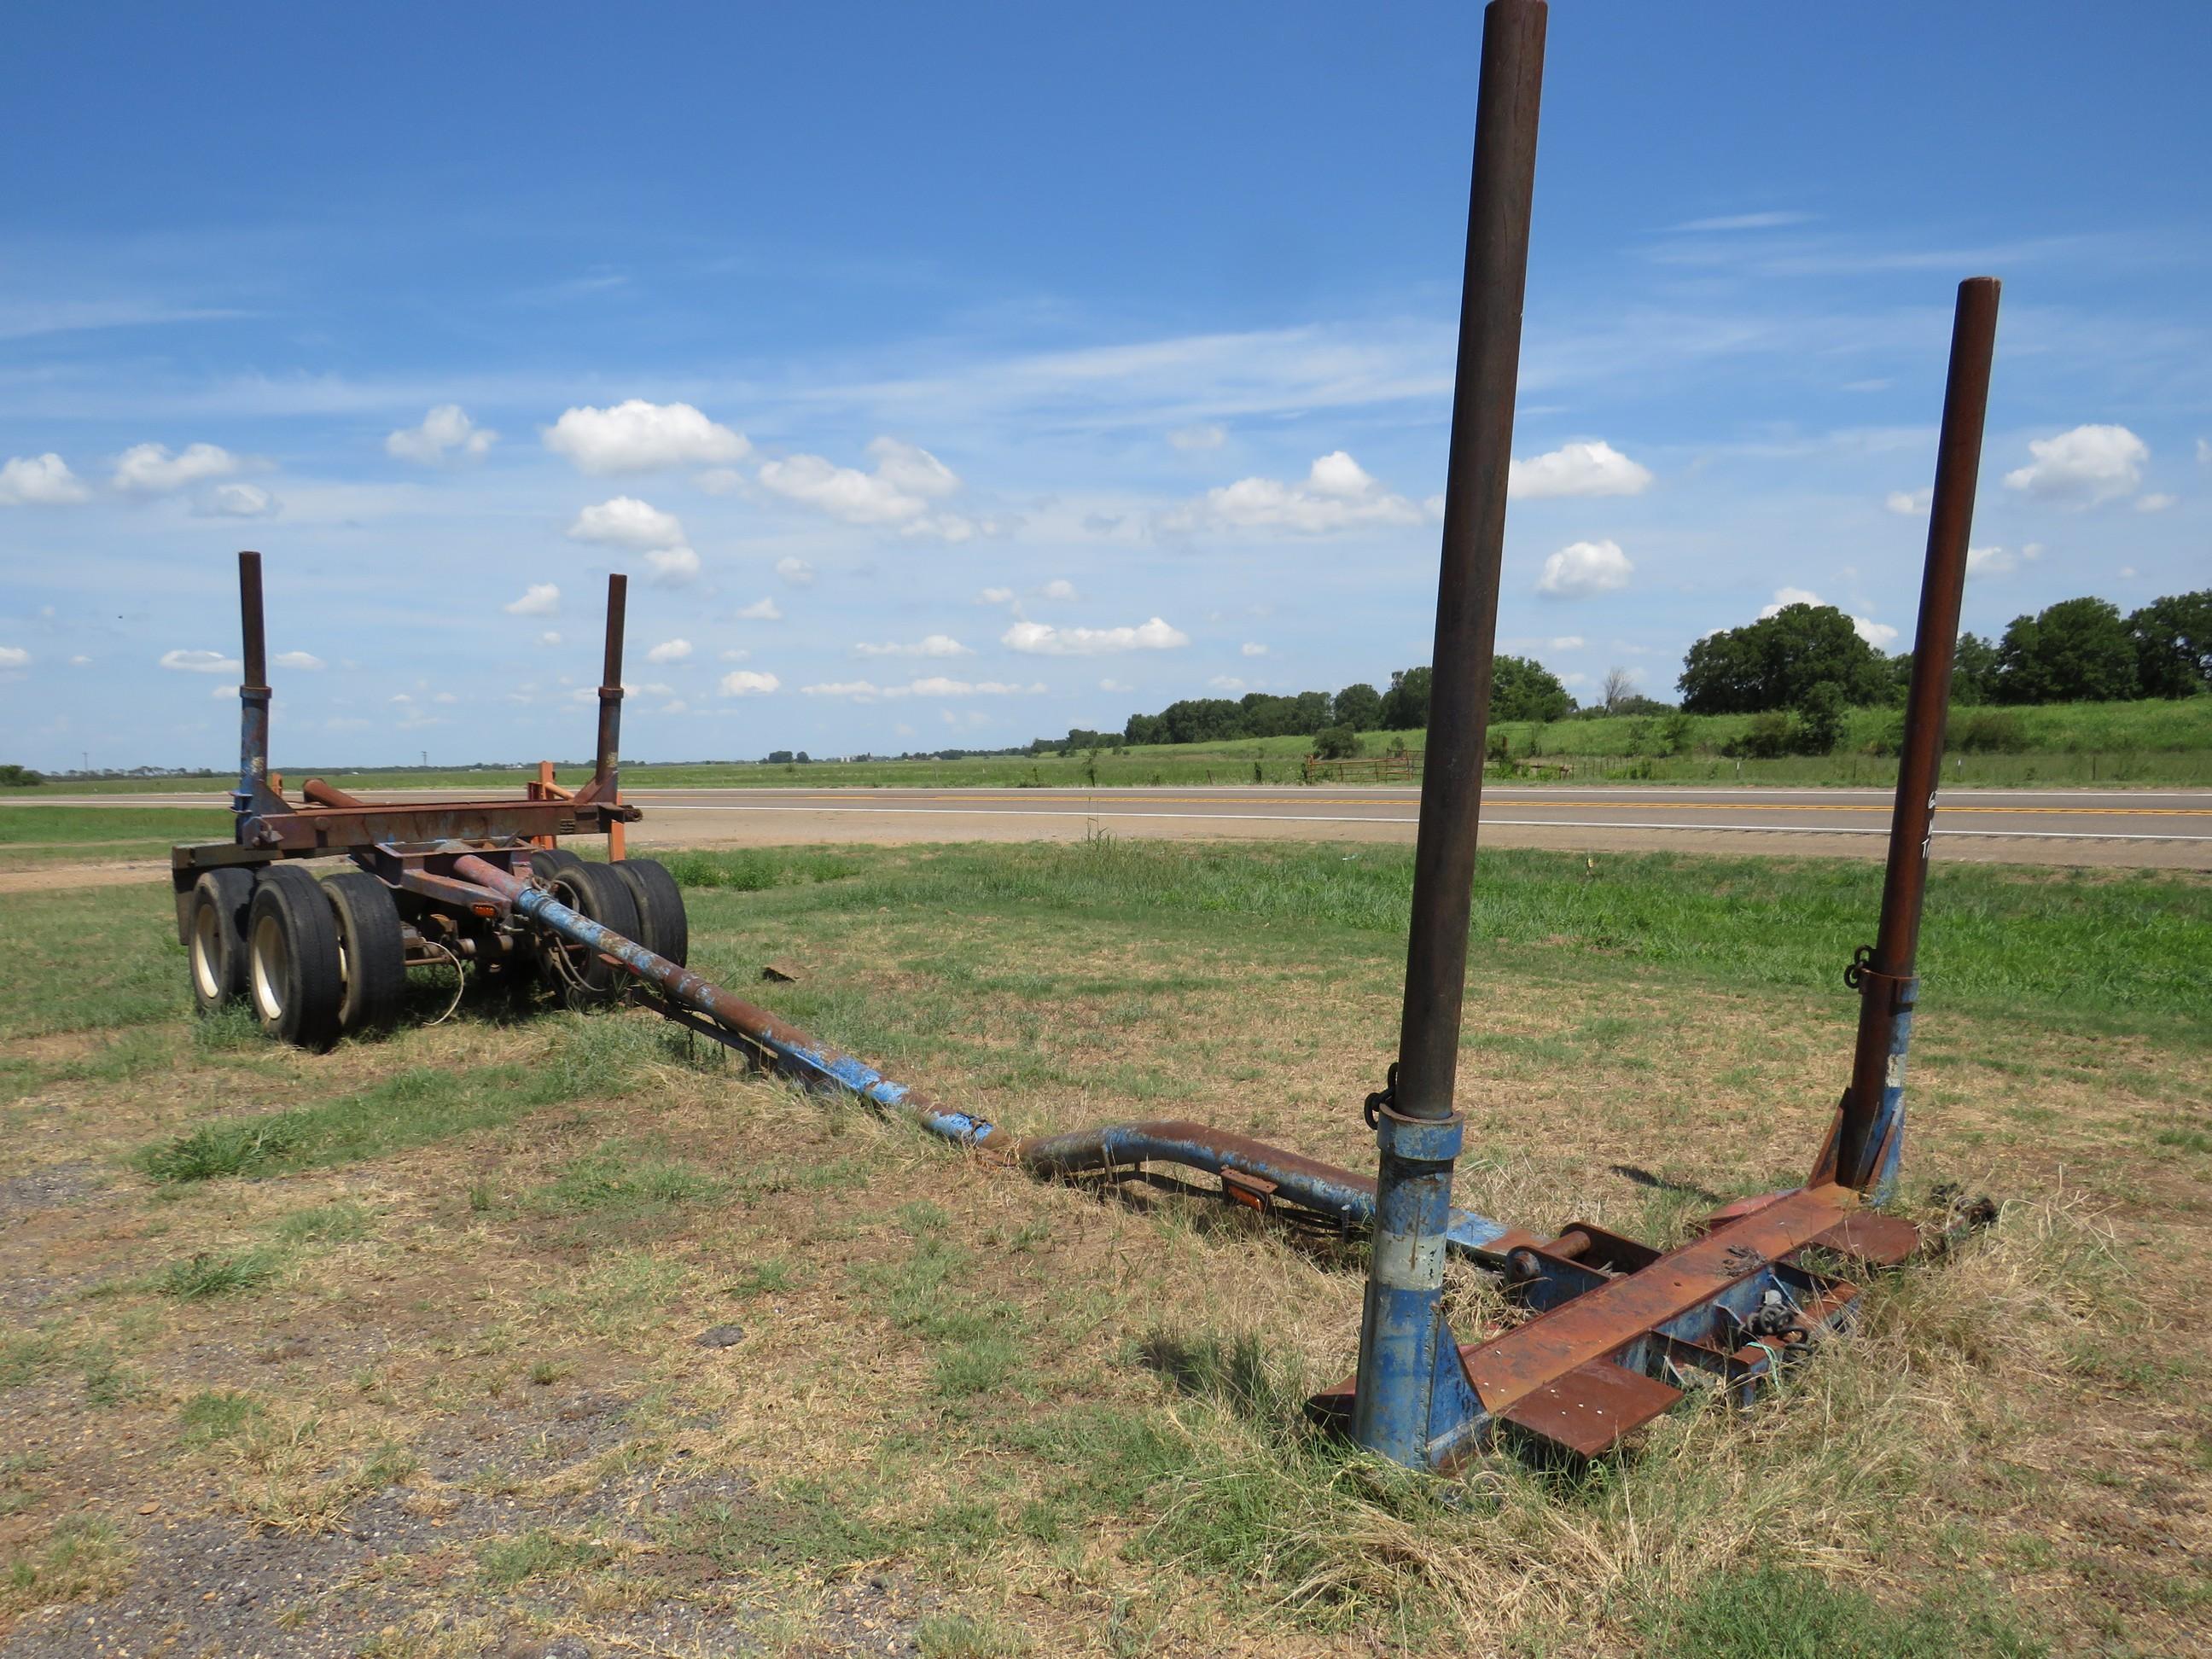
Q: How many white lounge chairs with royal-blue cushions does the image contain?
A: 0